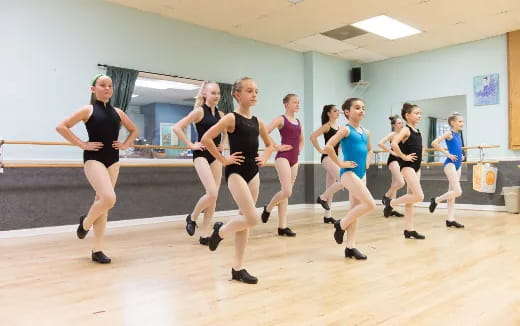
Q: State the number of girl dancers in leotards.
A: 9